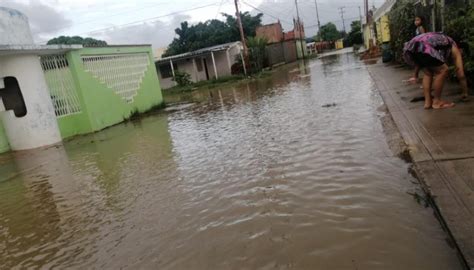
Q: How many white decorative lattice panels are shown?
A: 2